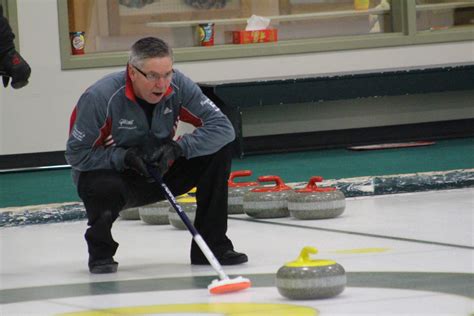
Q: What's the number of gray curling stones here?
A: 7